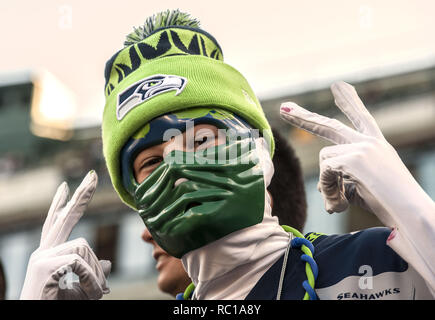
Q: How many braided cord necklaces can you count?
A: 1